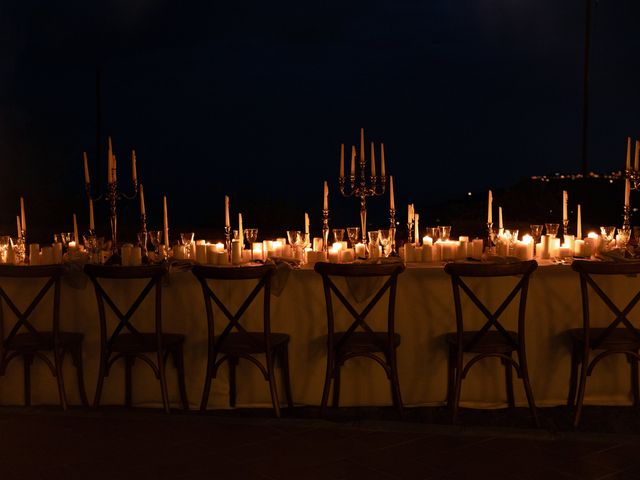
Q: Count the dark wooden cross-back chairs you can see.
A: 6